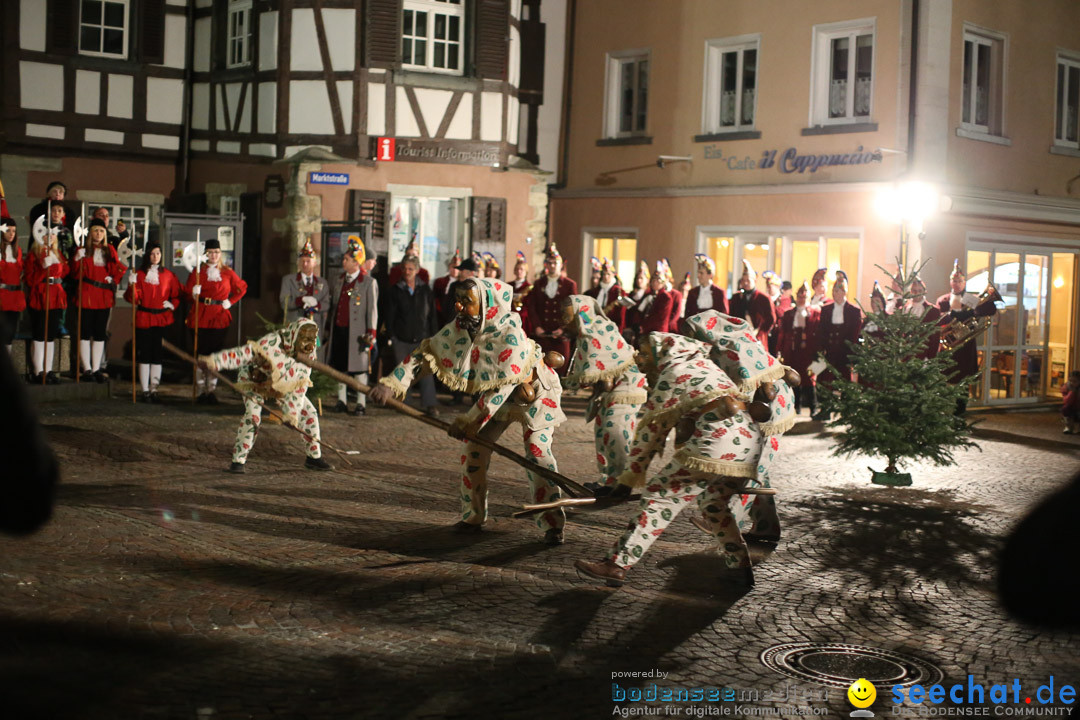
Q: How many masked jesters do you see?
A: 5